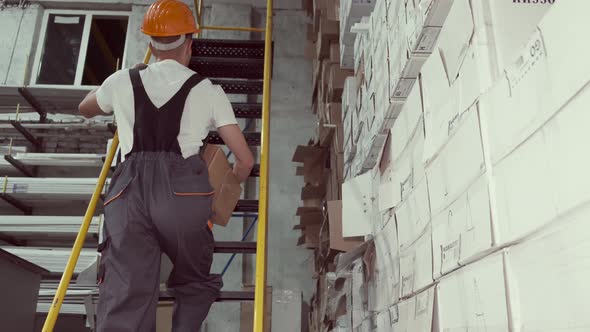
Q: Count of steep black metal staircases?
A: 1